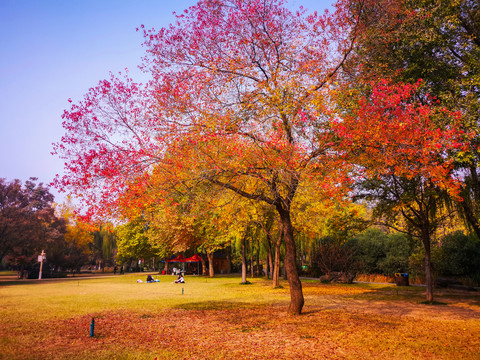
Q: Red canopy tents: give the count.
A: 2